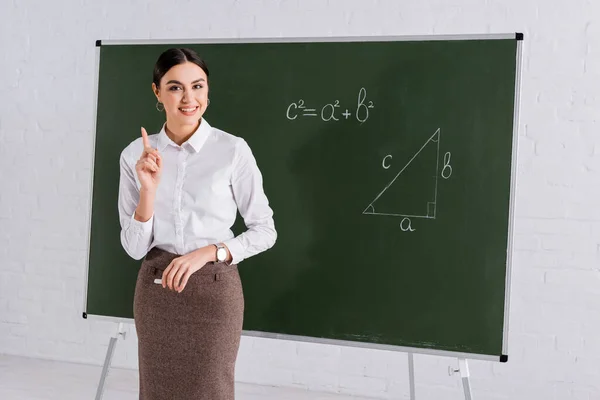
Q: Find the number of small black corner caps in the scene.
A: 4